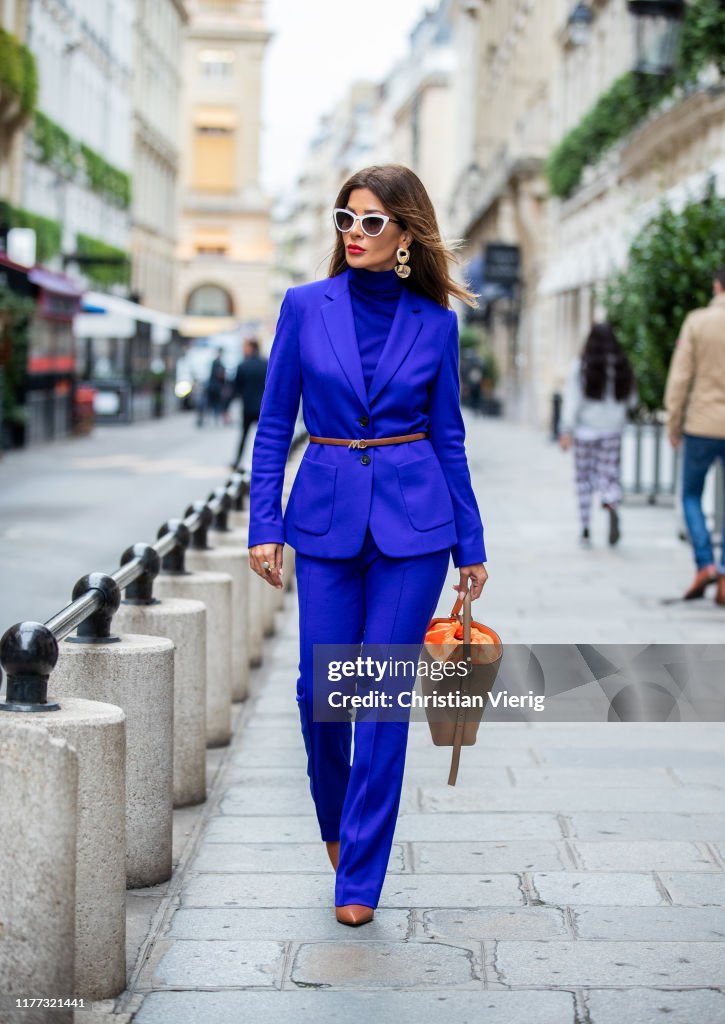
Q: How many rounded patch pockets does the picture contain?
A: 2